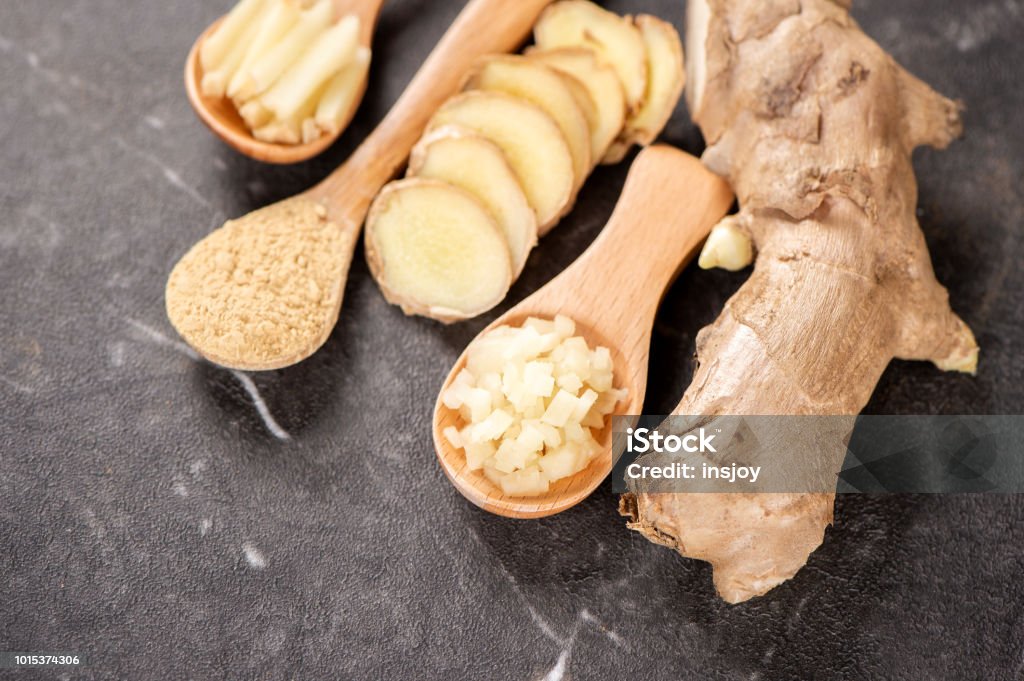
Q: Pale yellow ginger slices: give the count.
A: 7